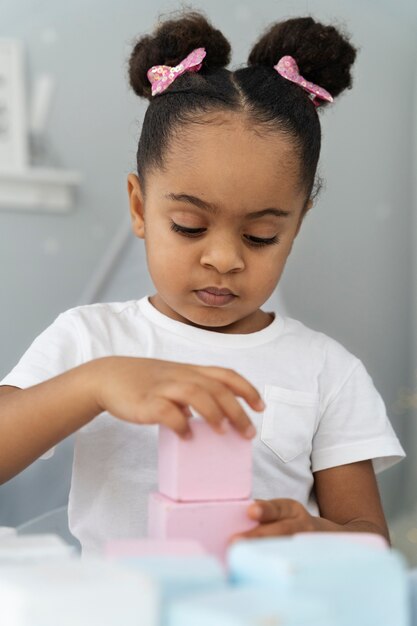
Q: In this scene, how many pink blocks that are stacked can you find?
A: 2